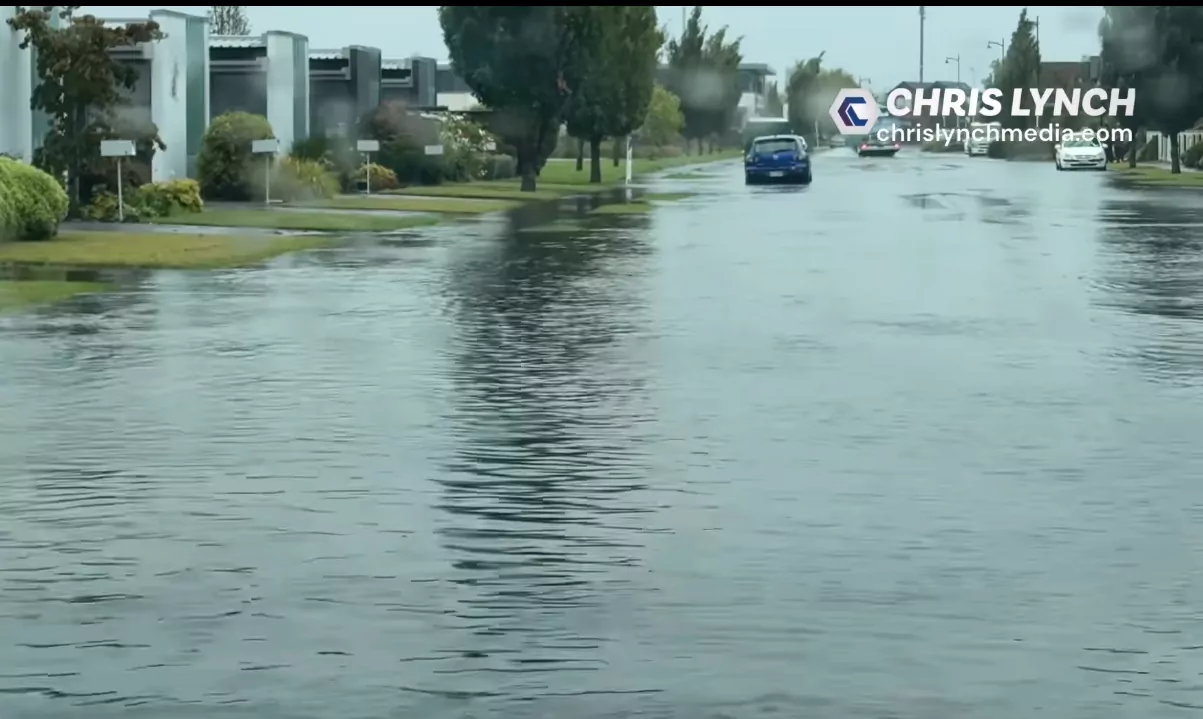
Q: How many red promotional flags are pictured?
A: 0